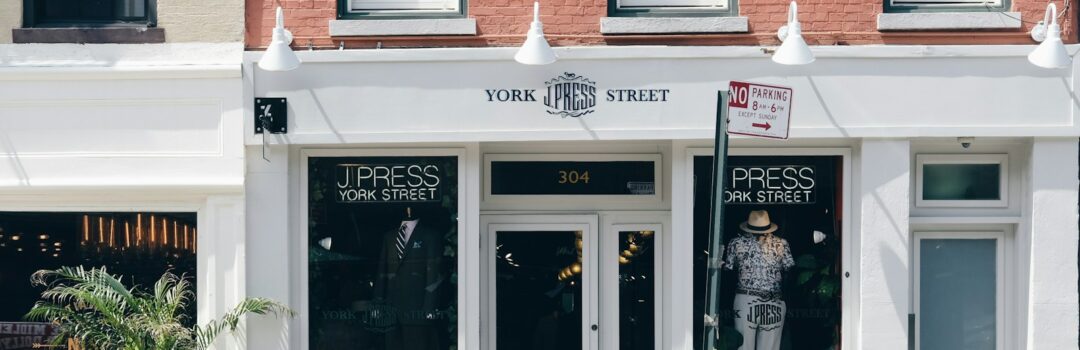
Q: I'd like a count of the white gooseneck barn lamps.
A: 4